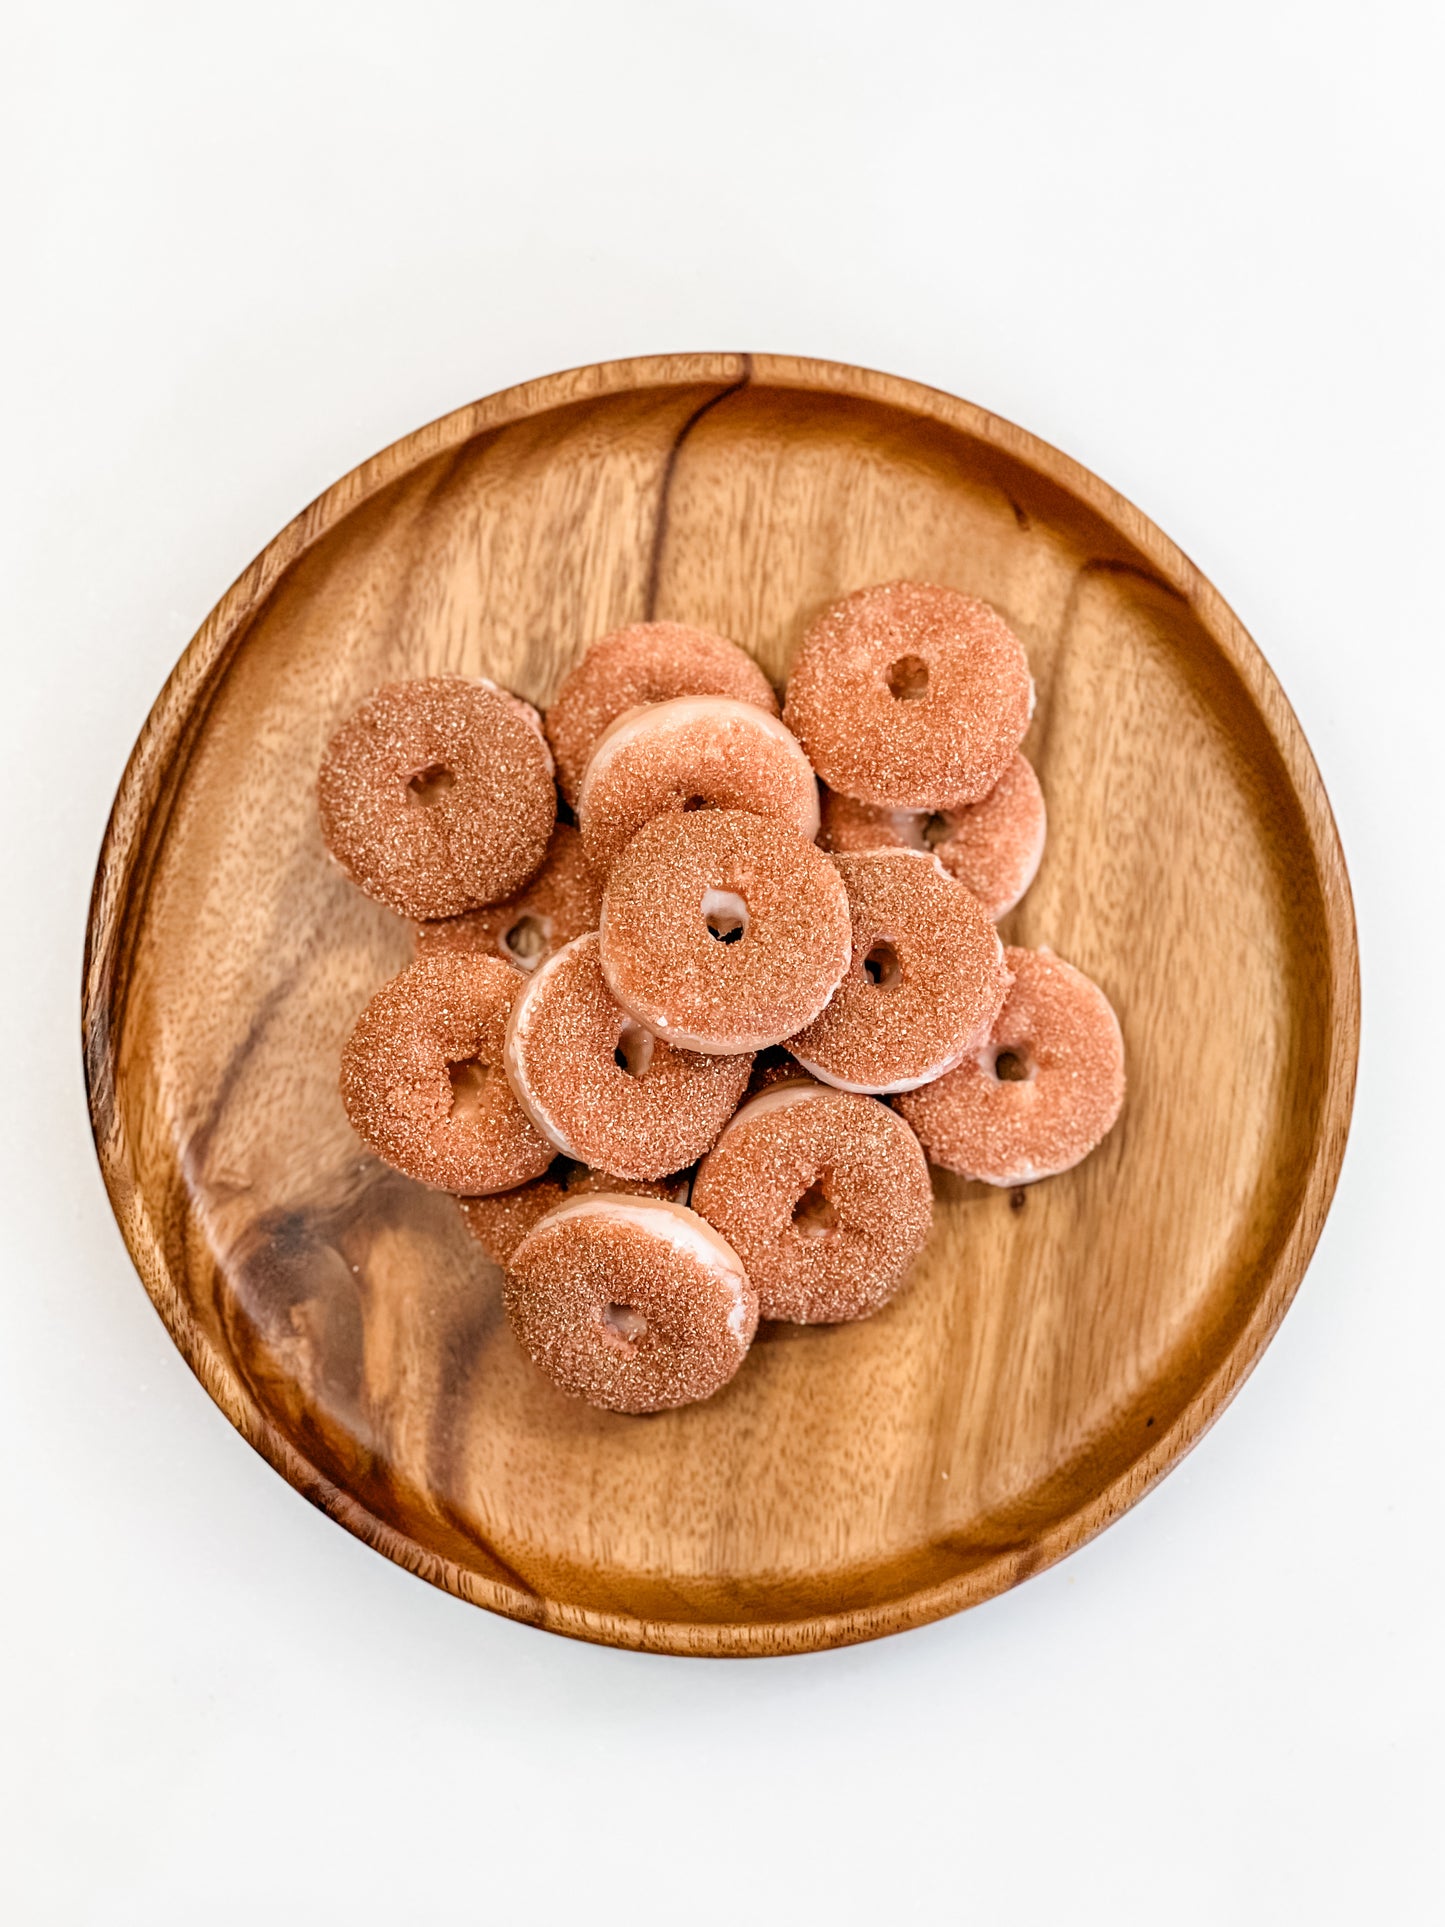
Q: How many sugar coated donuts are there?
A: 14